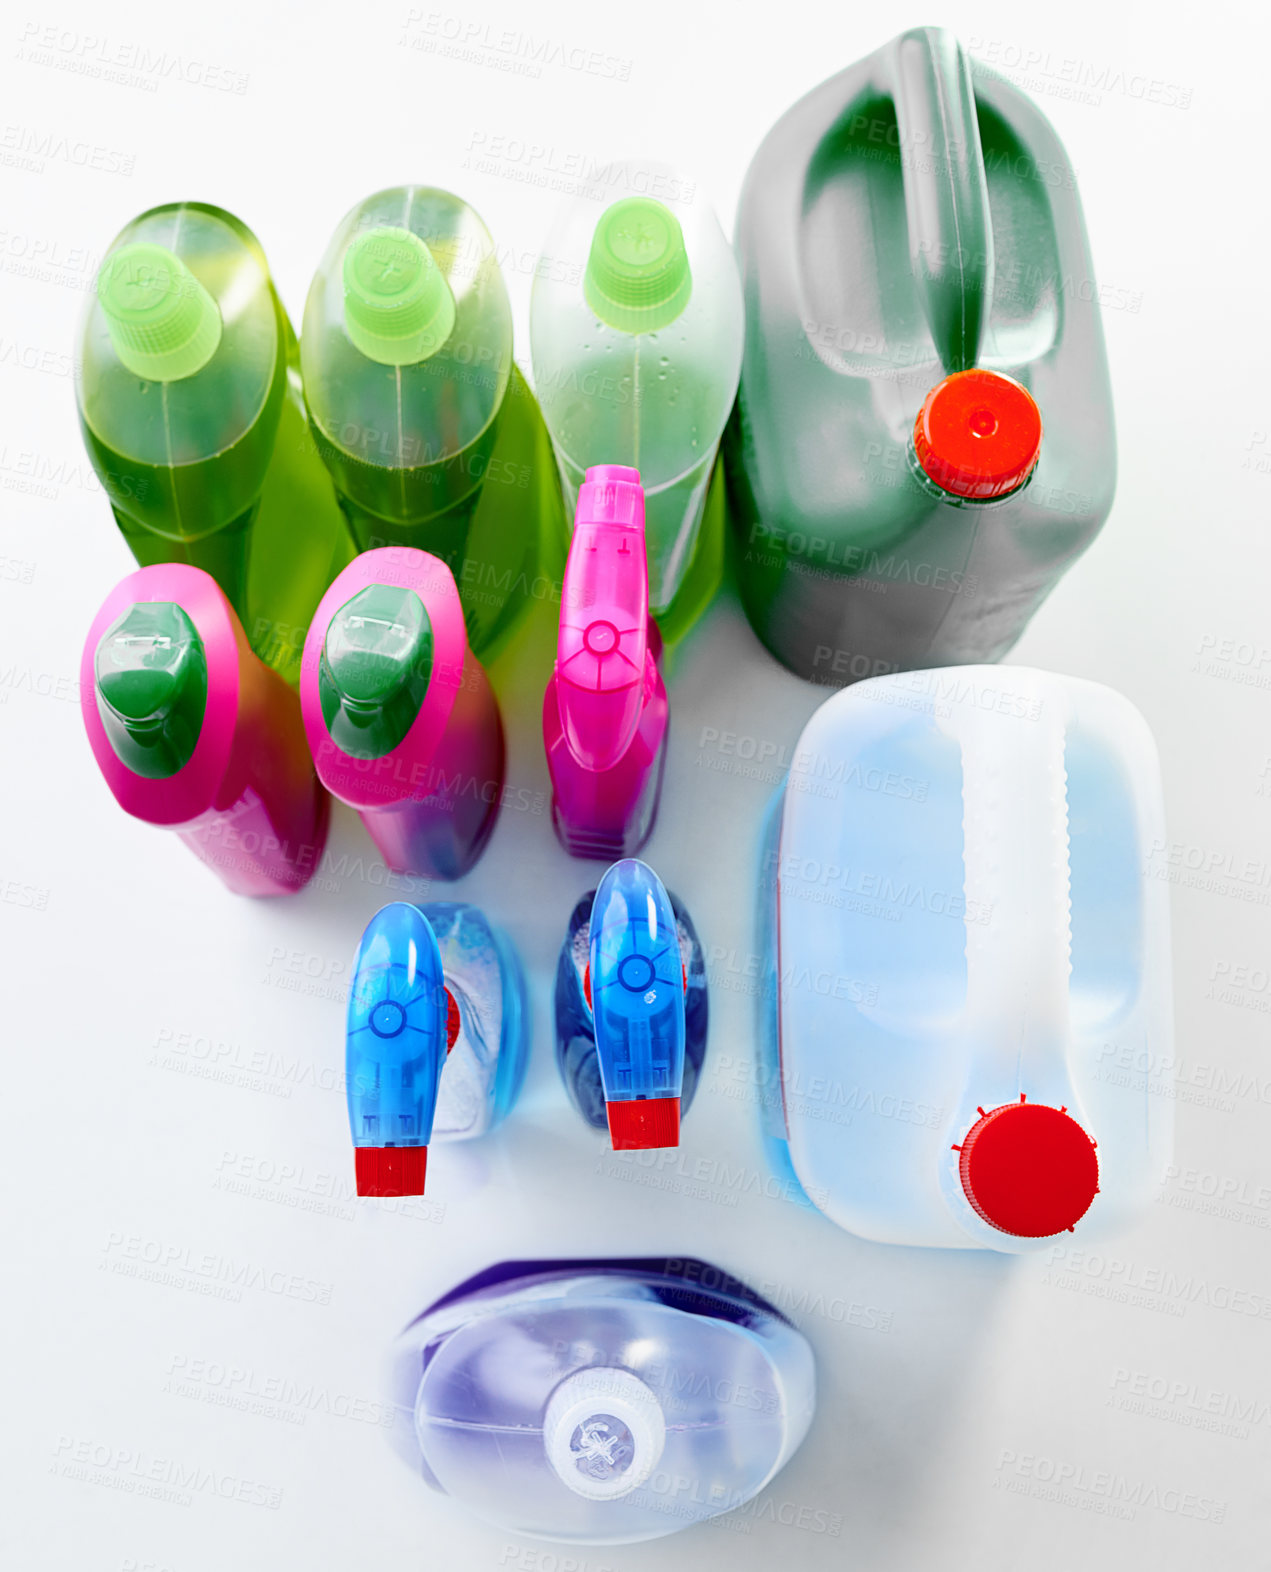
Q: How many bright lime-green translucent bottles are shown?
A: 3